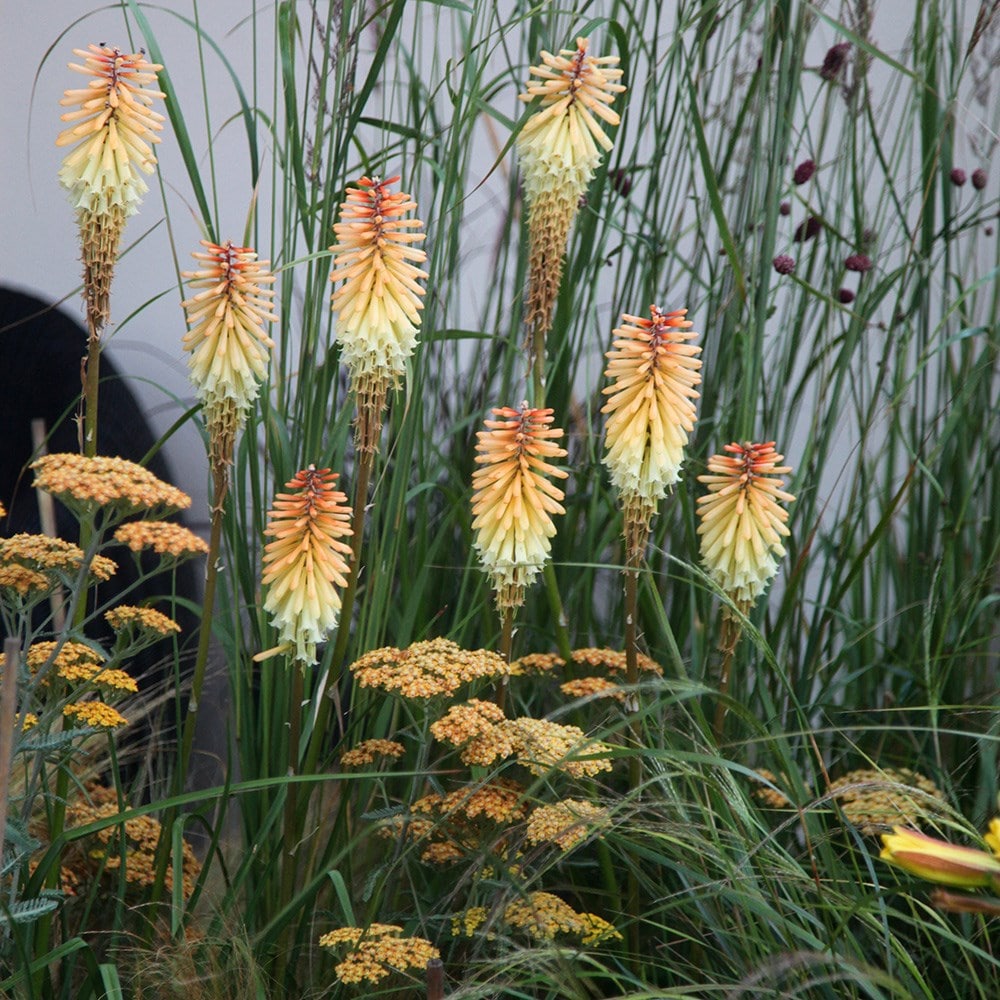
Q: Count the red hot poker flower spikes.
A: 8